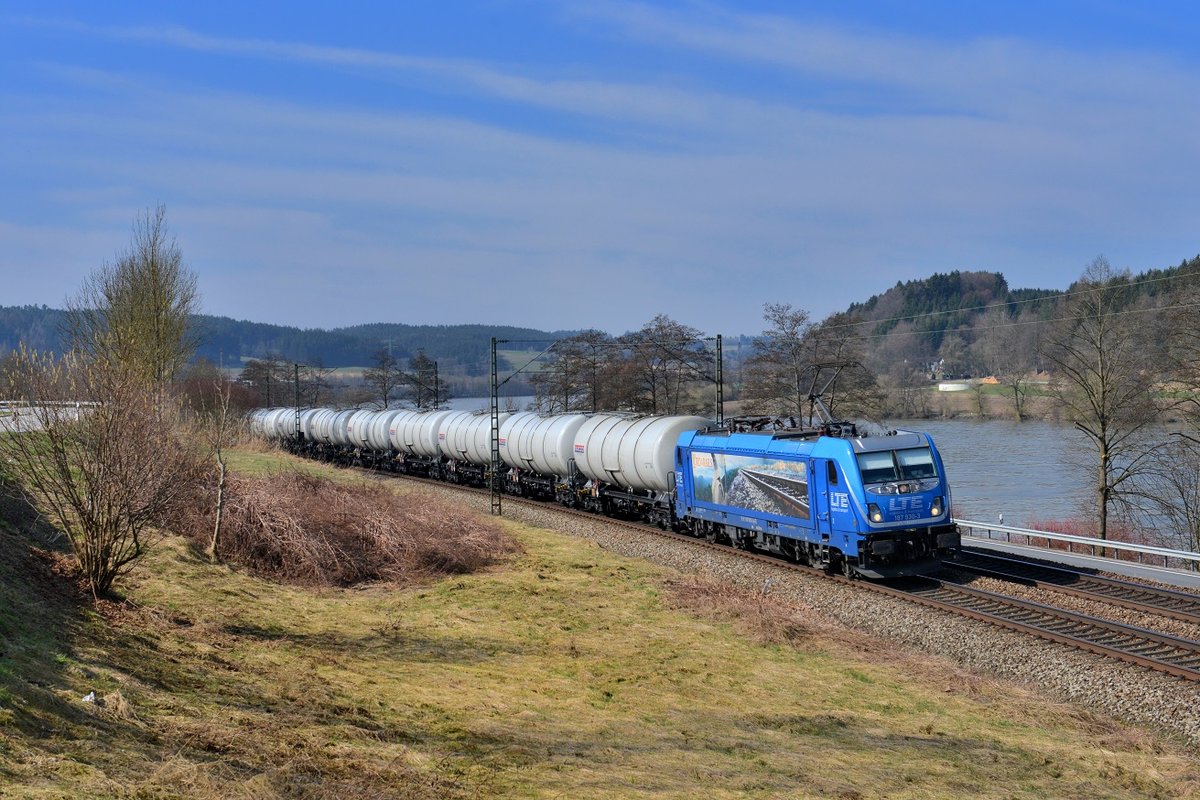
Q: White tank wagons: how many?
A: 8